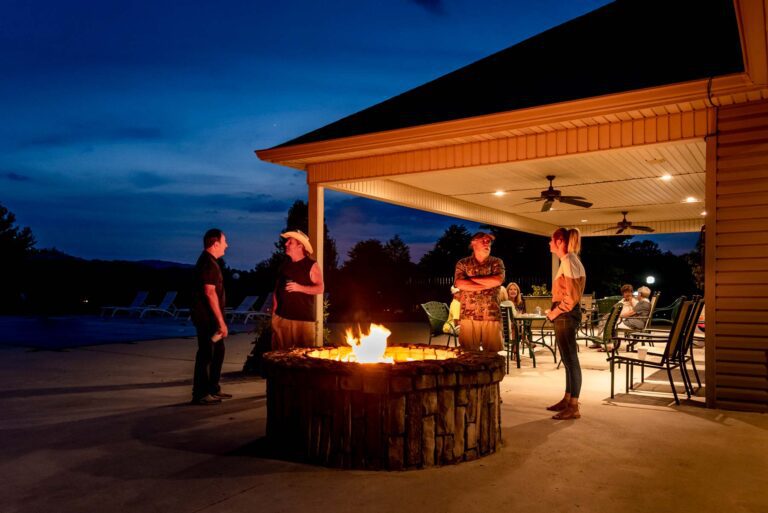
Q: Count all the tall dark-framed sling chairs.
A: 2